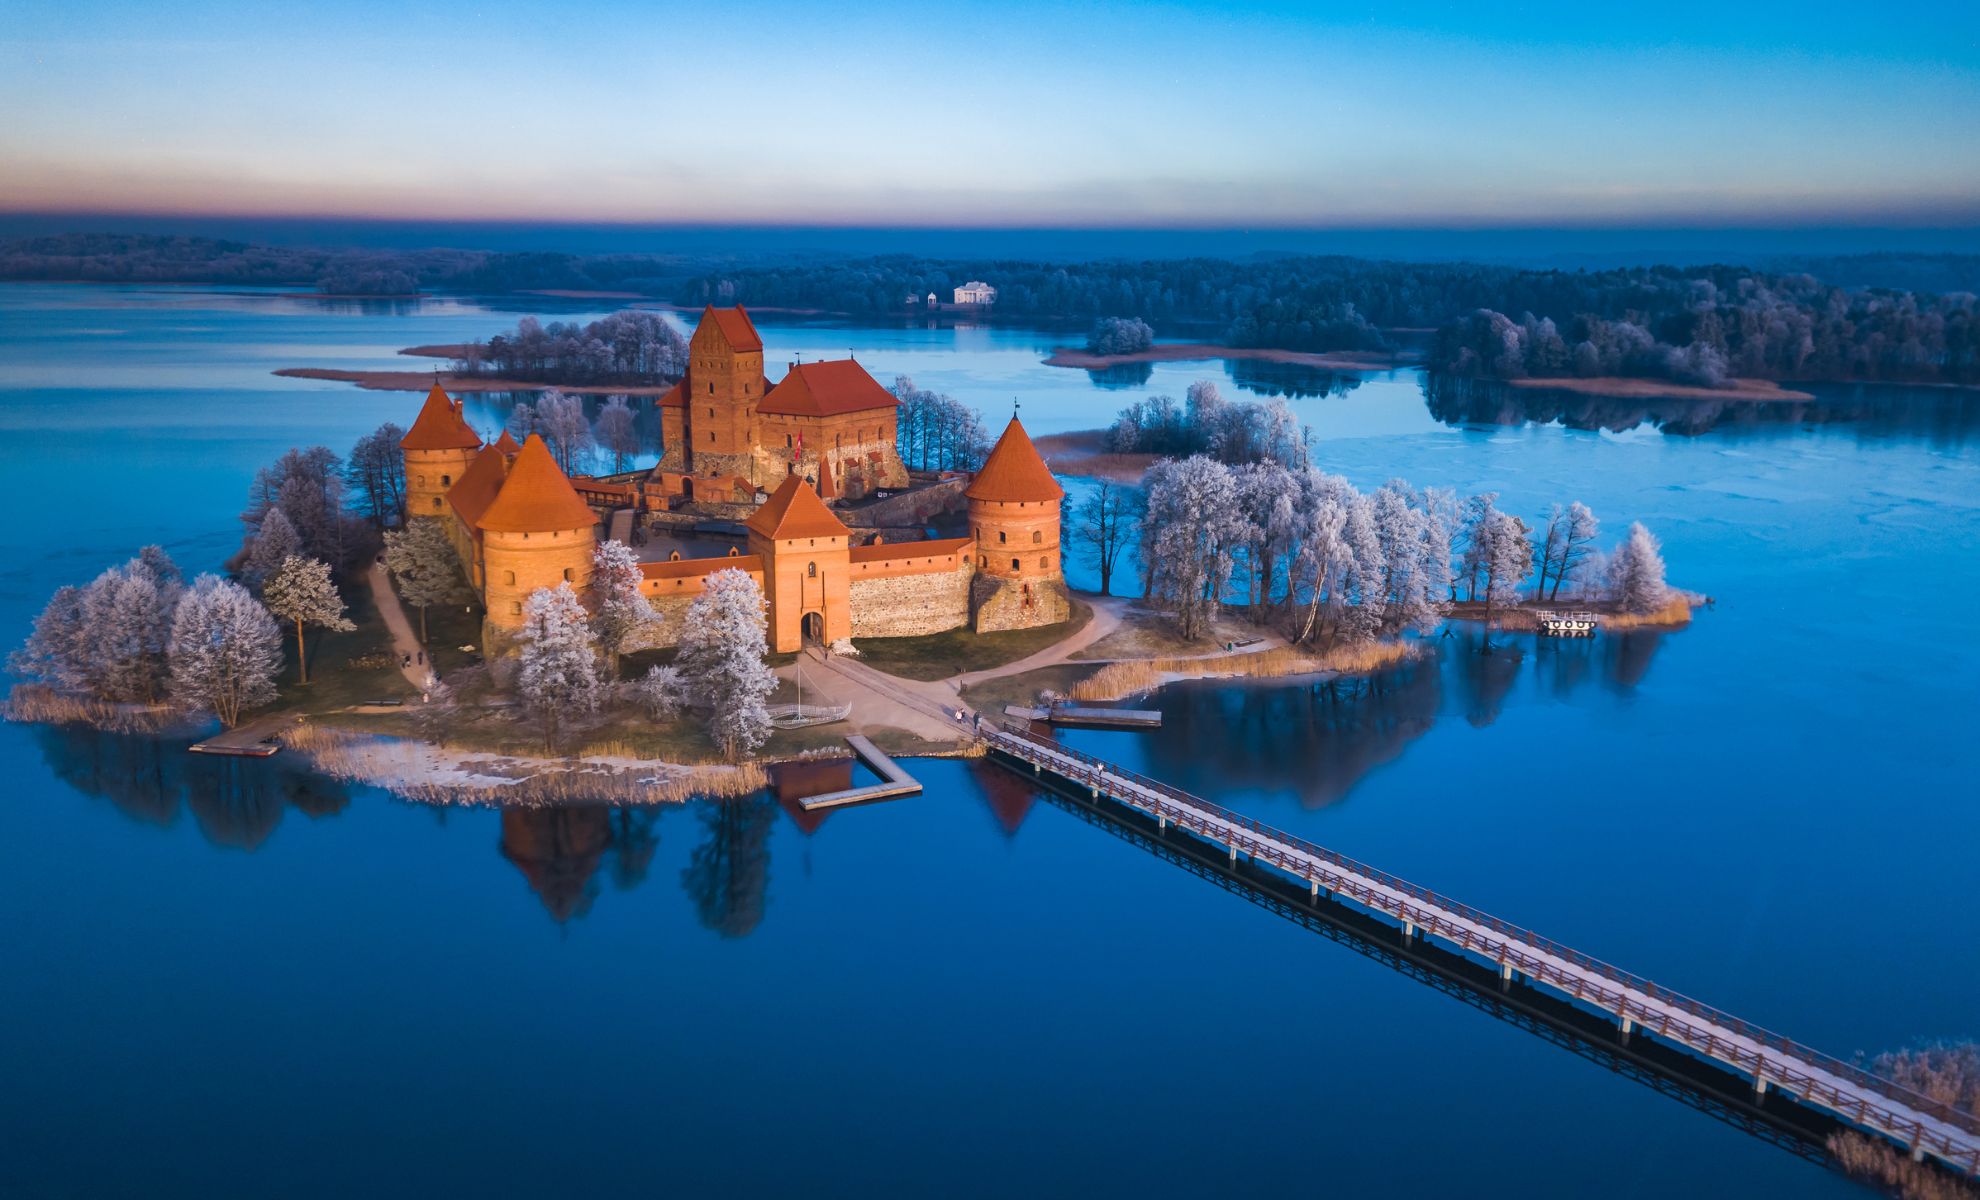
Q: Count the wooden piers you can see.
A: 3